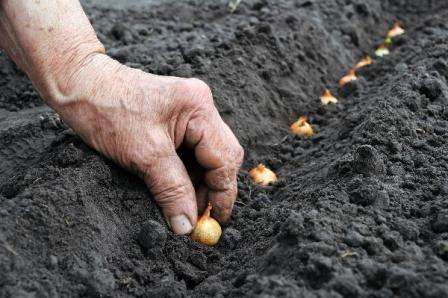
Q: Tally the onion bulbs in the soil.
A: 8